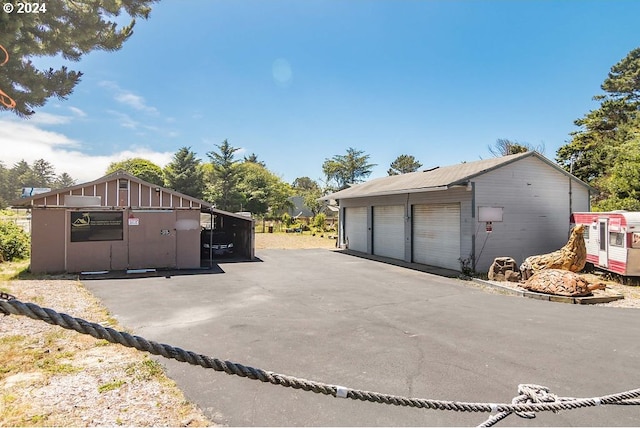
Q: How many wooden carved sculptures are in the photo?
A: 2